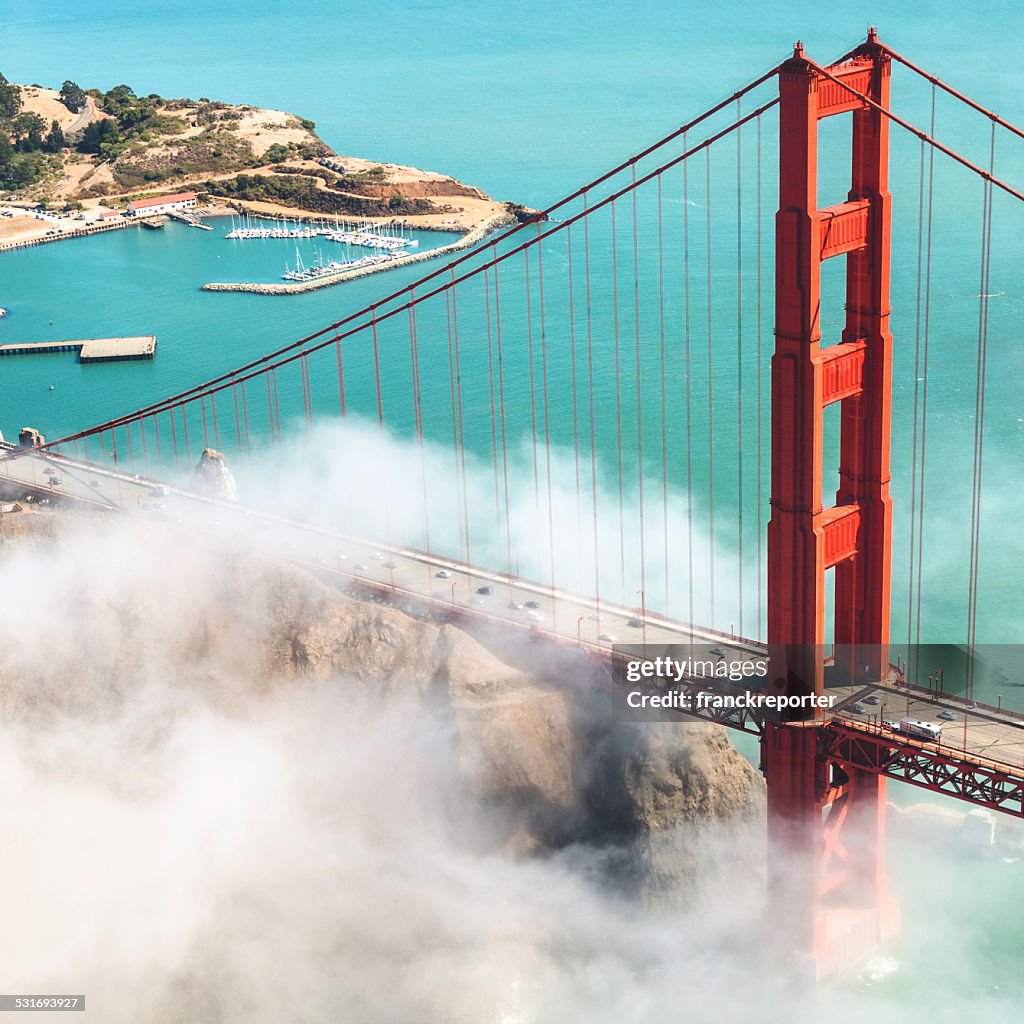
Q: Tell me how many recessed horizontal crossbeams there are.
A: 4